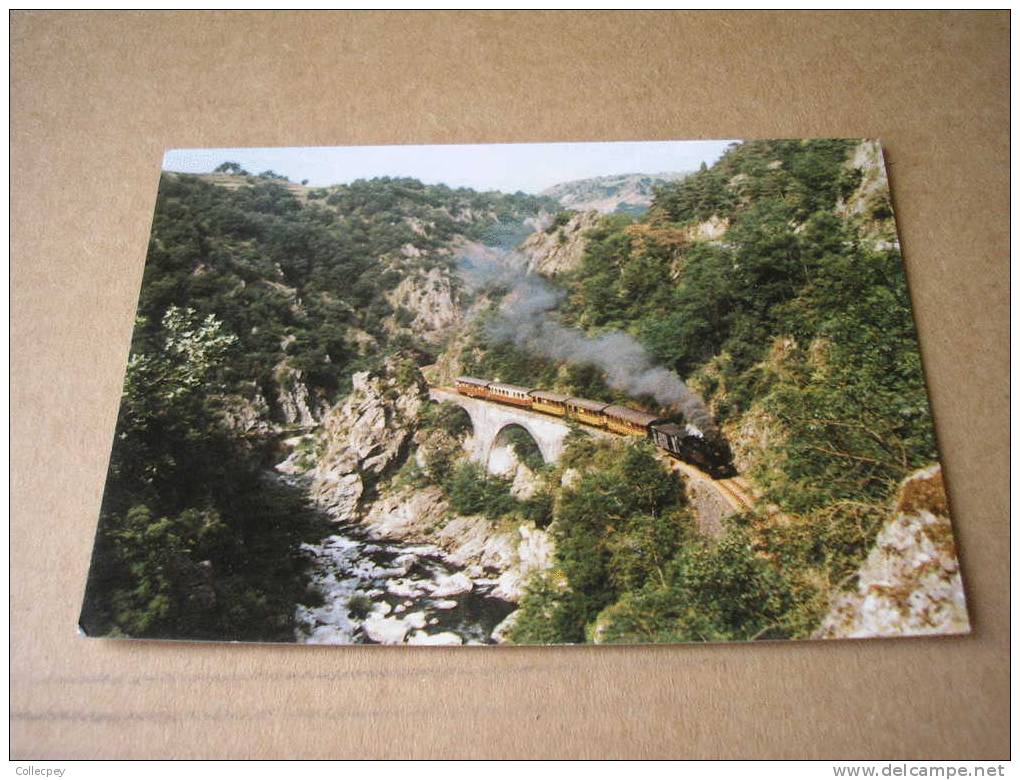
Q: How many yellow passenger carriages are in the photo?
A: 3